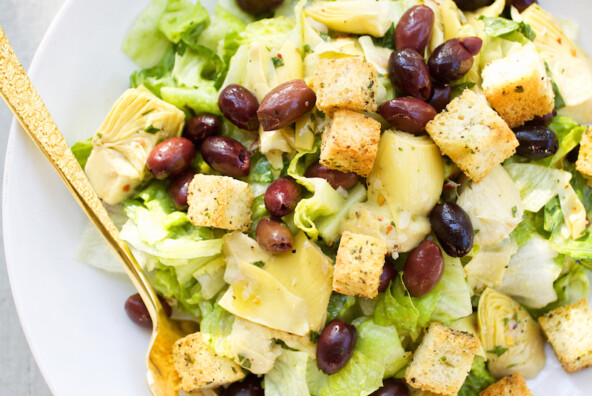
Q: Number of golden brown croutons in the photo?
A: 11